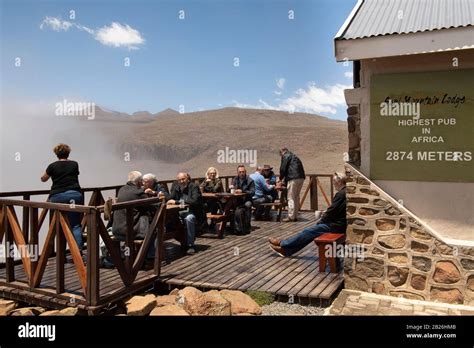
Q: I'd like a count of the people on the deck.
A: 10